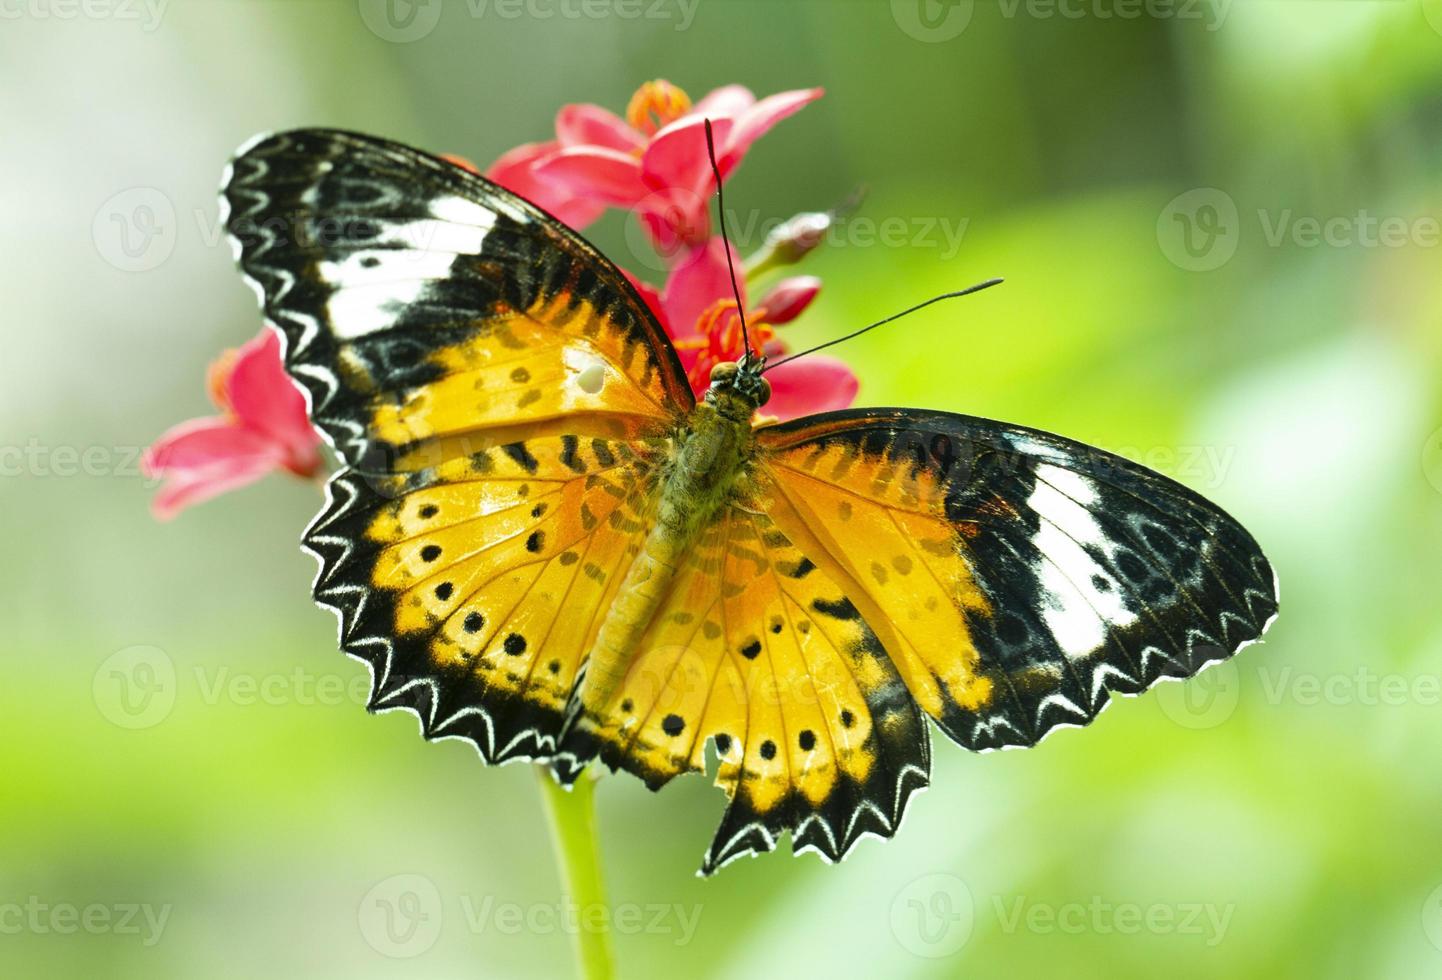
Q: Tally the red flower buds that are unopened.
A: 2